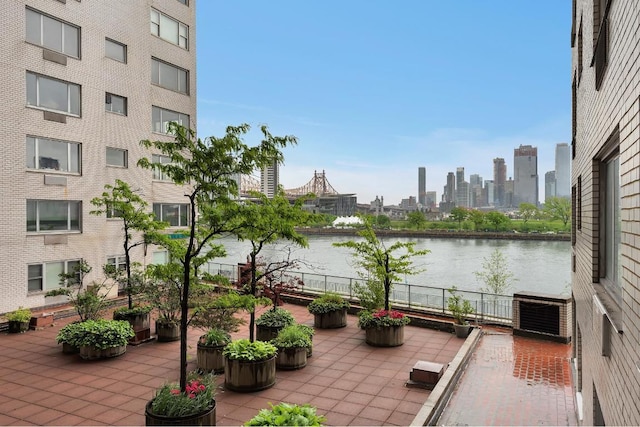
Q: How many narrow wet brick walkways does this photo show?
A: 1